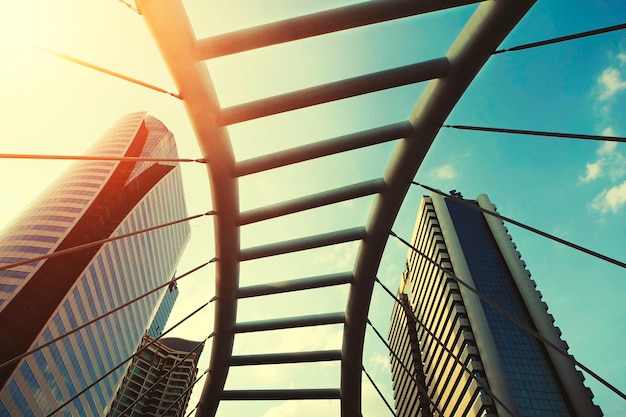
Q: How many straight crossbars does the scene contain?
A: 9